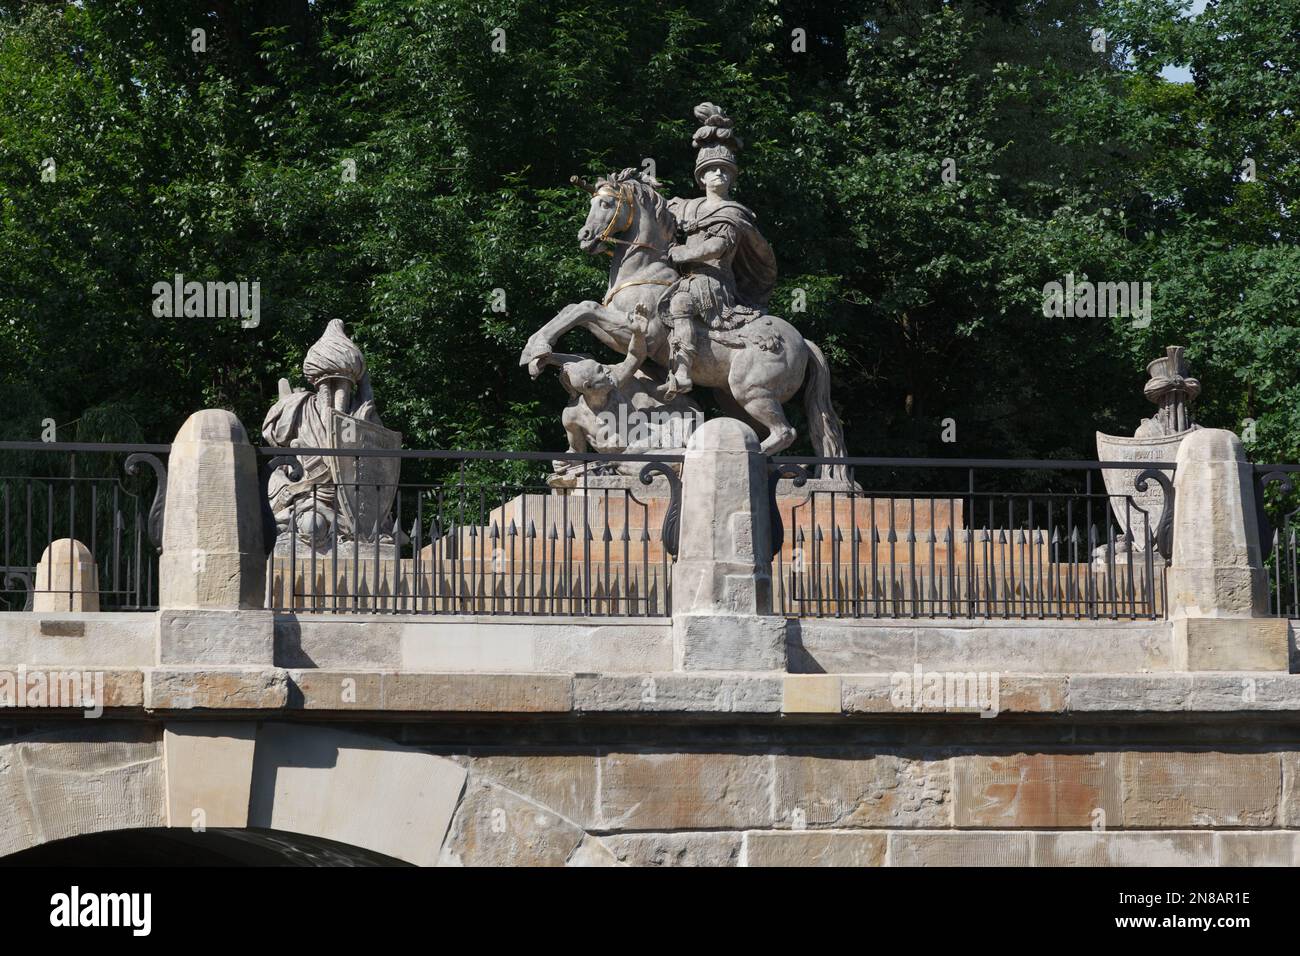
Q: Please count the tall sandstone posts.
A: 3